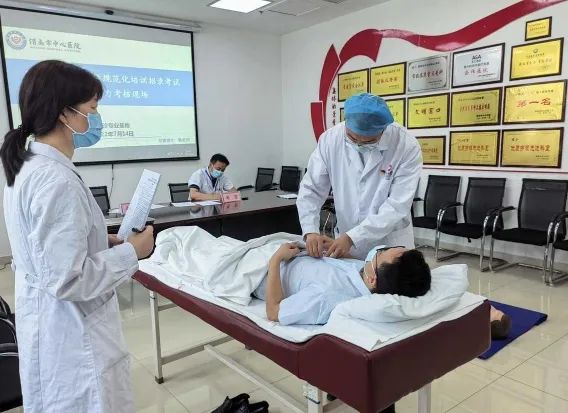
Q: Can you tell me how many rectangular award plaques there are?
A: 14